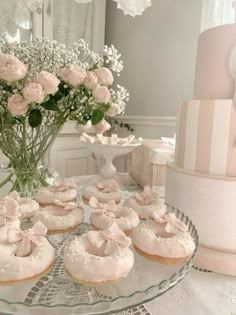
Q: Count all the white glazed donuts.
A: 10